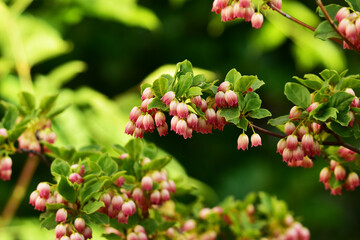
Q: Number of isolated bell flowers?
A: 2